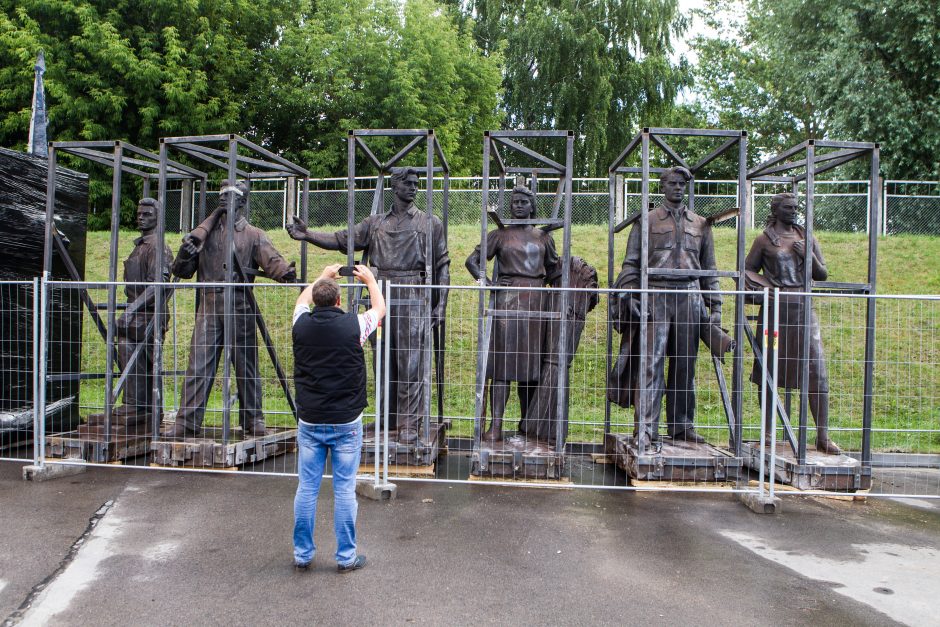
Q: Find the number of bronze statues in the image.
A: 6